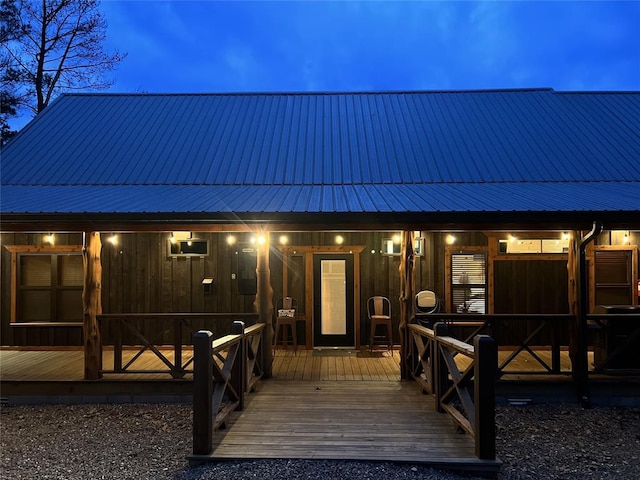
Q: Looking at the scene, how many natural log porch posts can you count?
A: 4